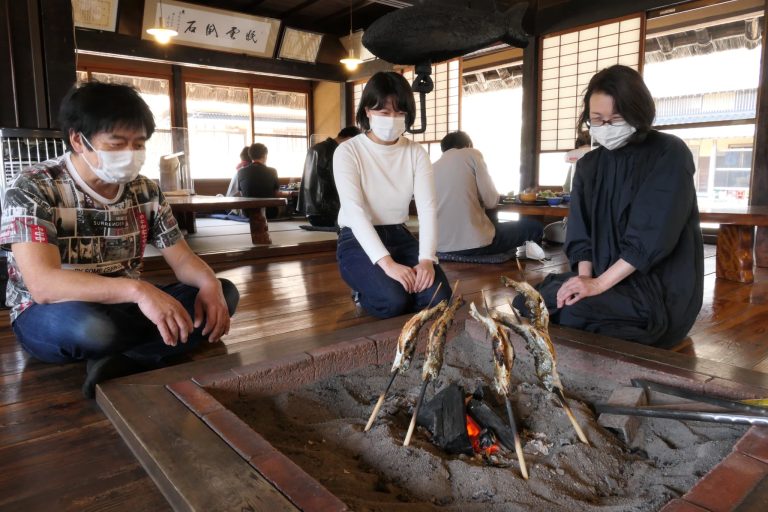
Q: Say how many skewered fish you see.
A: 5